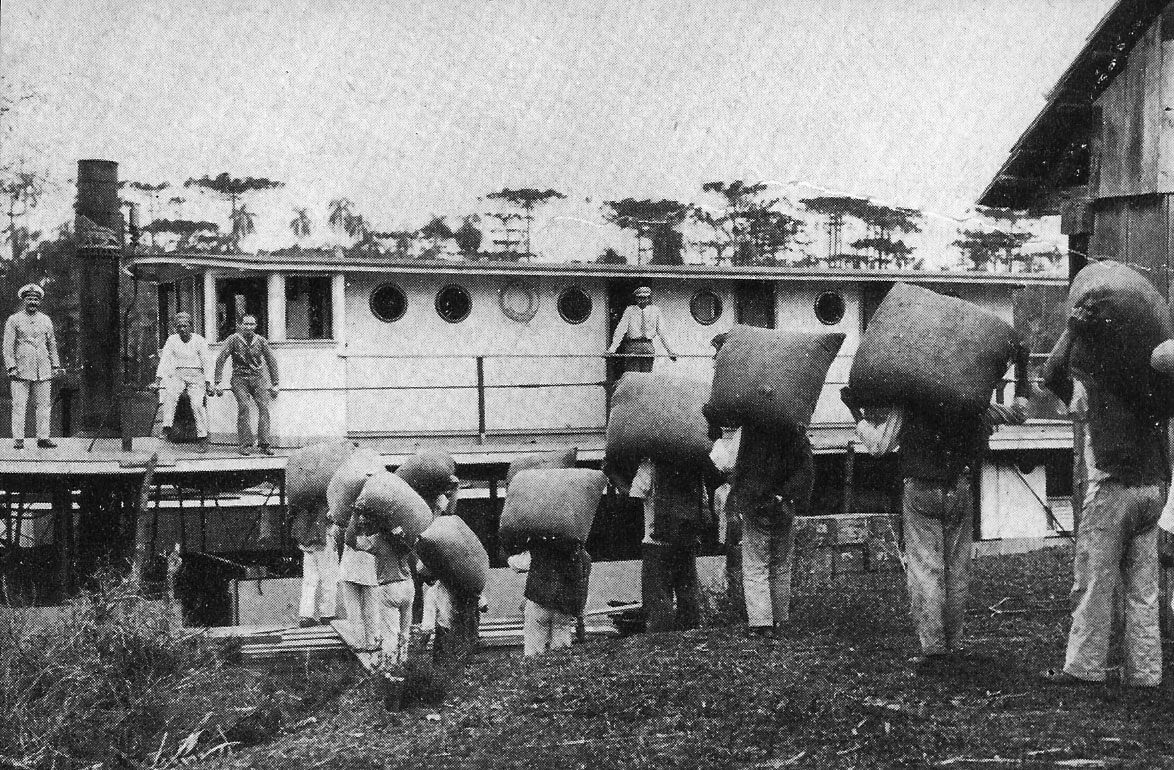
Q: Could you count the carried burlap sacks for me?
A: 11